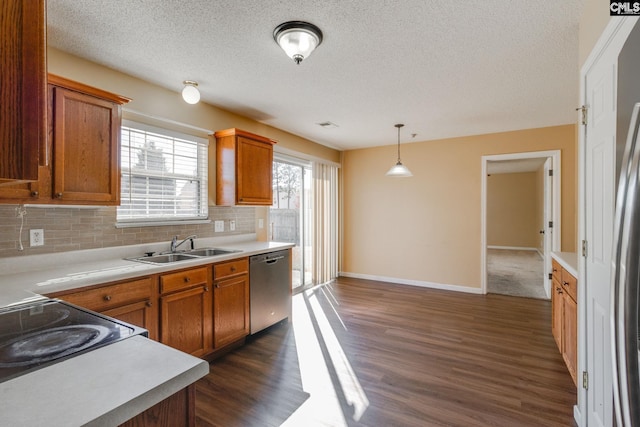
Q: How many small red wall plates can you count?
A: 0